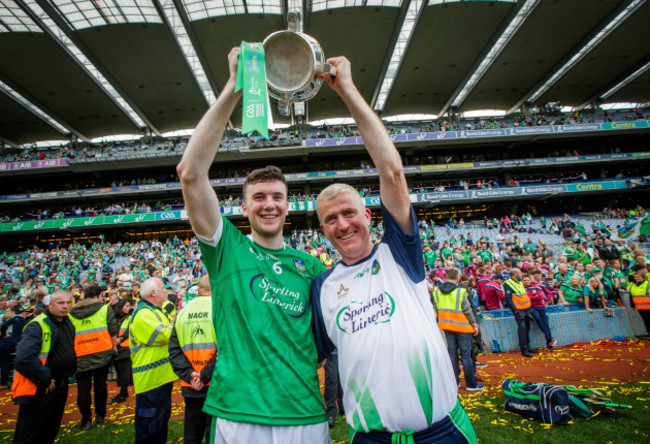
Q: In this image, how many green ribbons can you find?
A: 1